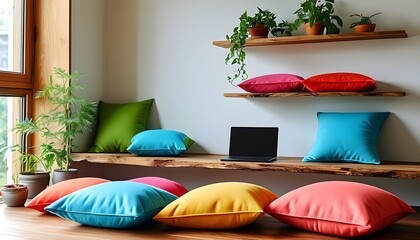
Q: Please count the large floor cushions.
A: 5